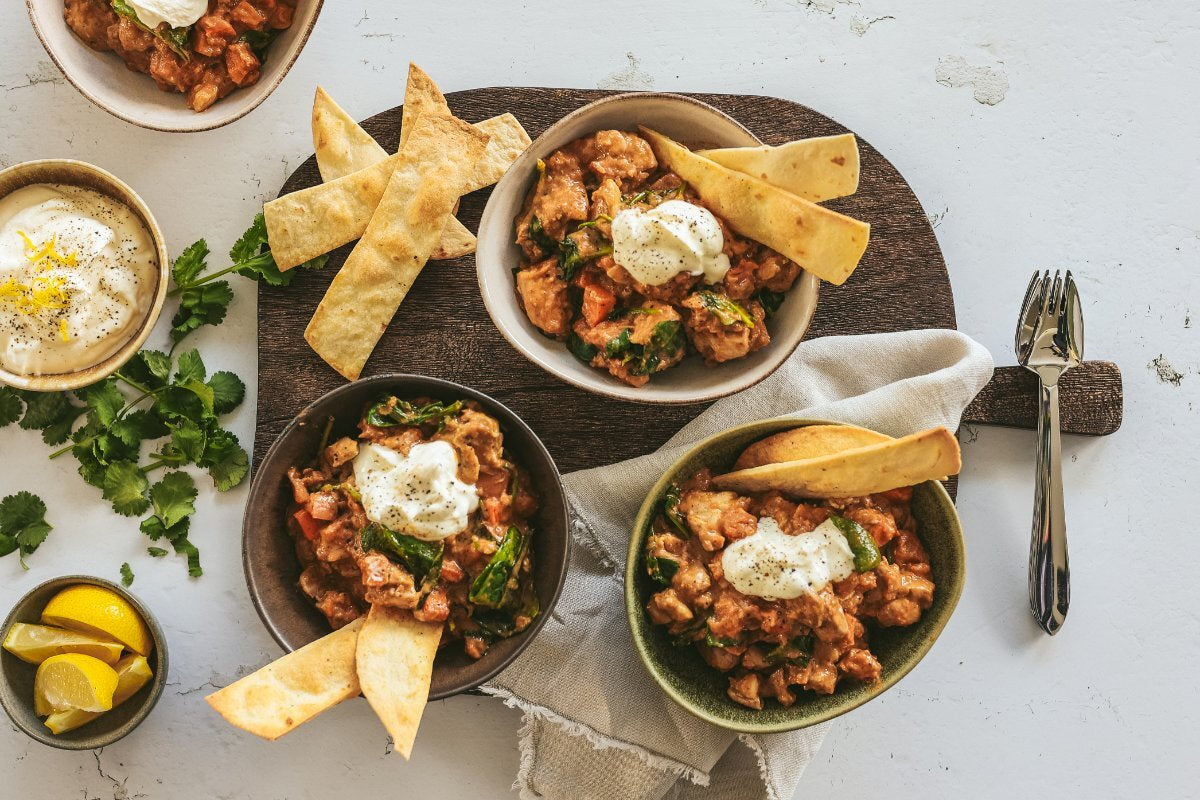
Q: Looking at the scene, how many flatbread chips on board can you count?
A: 4